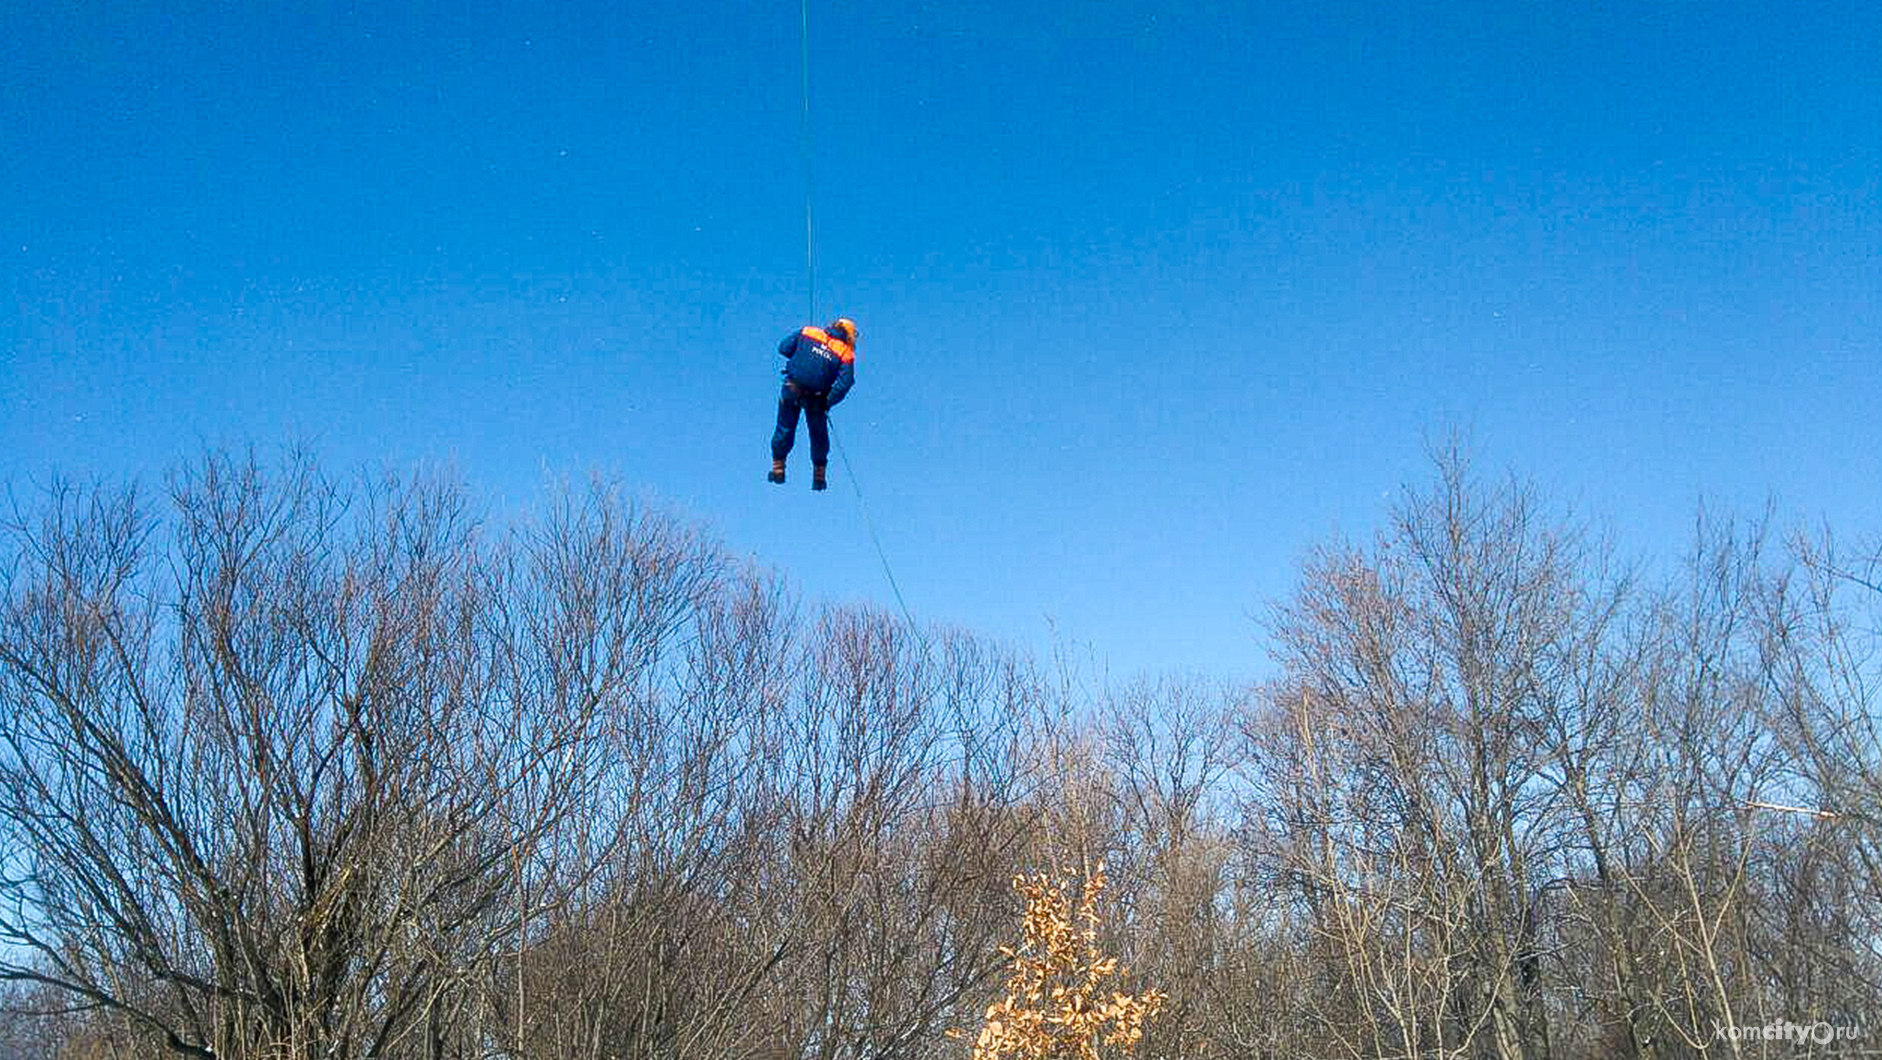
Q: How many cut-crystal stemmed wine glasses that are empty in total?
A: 0